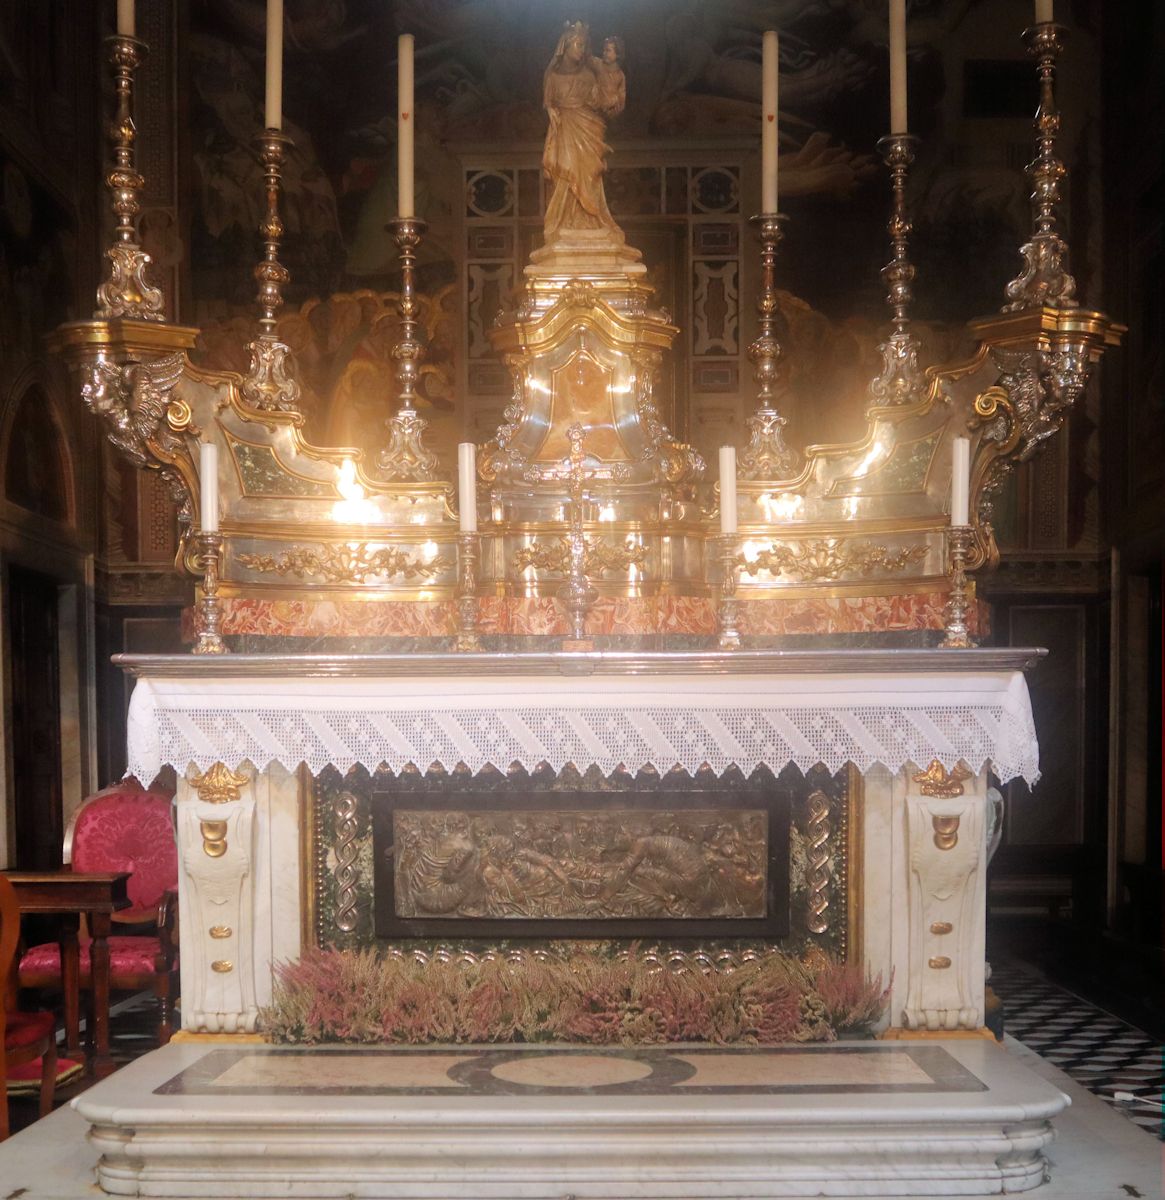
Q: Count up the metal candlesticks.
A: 10